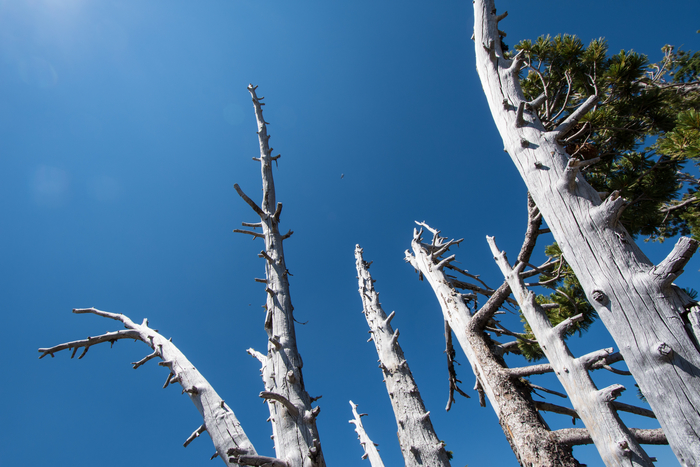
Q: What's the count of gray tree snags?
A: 7